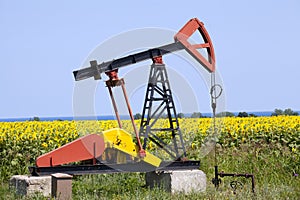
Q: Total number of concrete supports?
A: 2